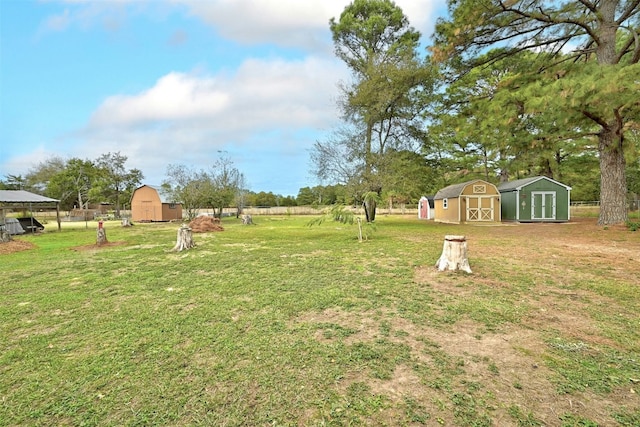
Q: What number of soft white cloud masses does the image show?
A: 2